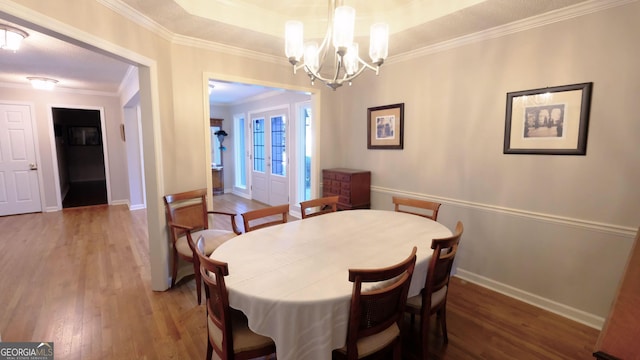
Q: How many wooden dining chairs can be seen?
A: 7